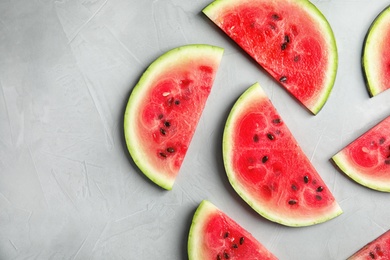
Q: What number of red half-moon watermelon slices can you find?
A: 7